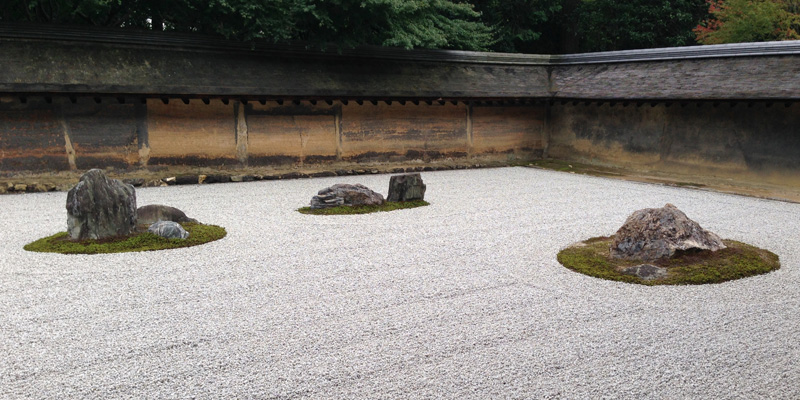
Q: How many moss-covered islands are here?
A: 3